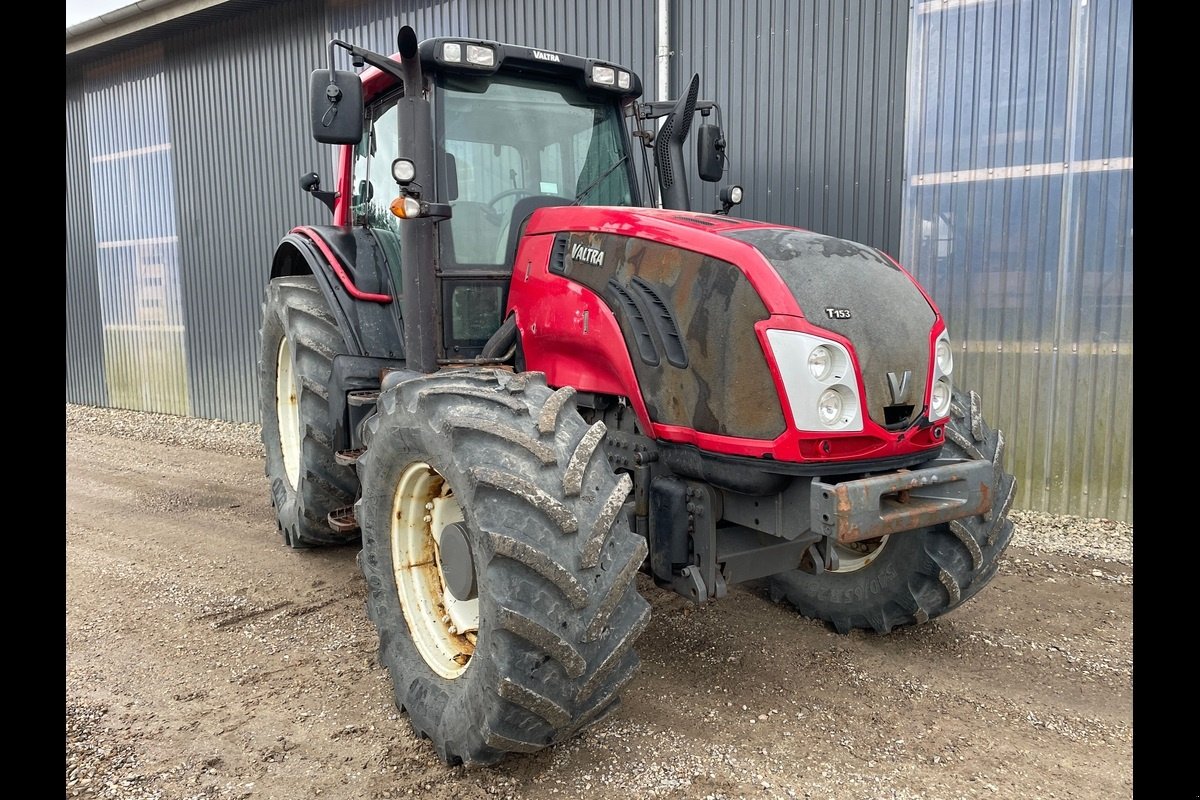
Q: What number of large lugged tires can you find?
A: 3